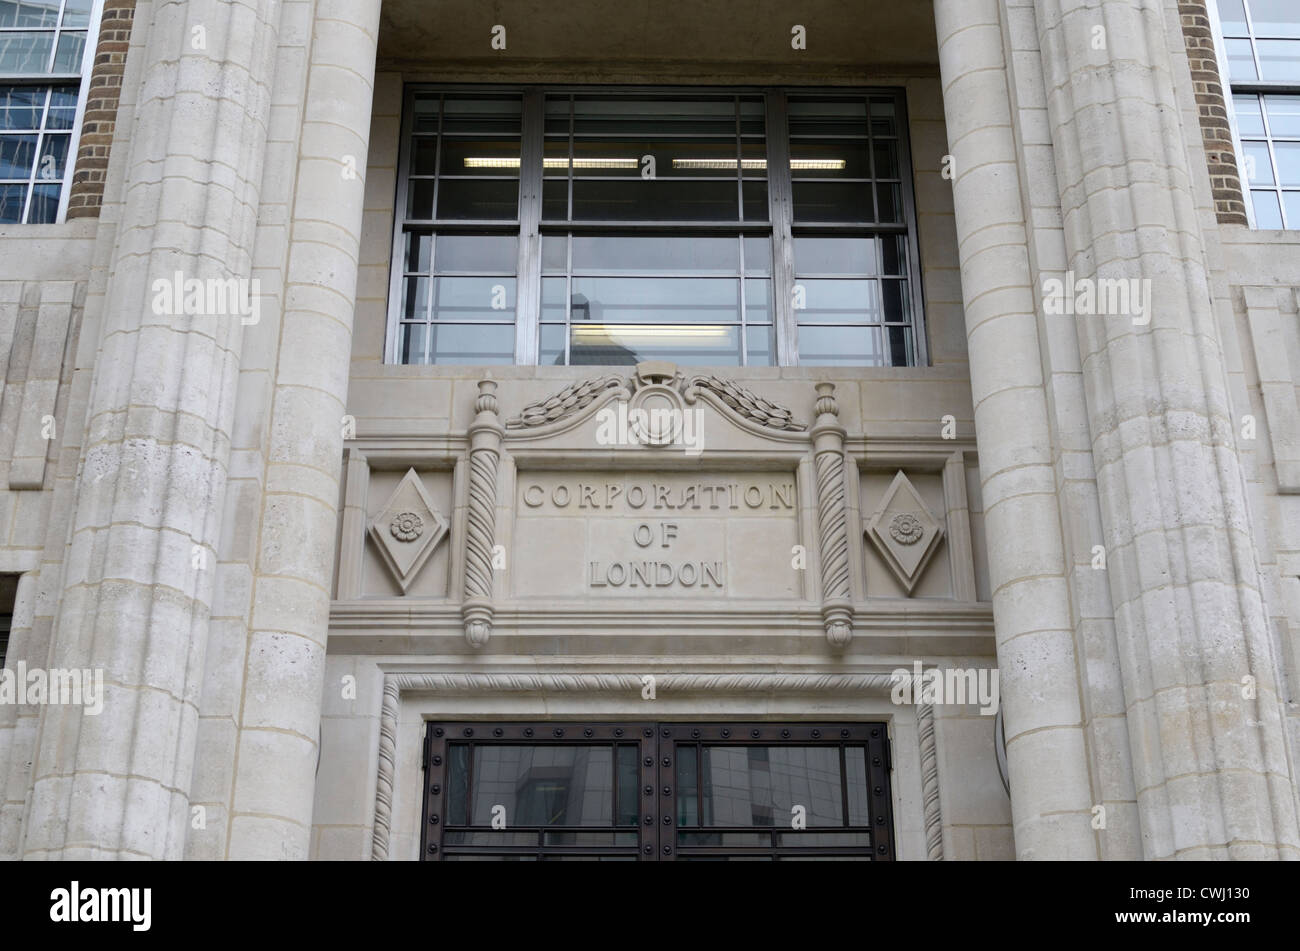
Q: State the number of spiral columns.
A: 2